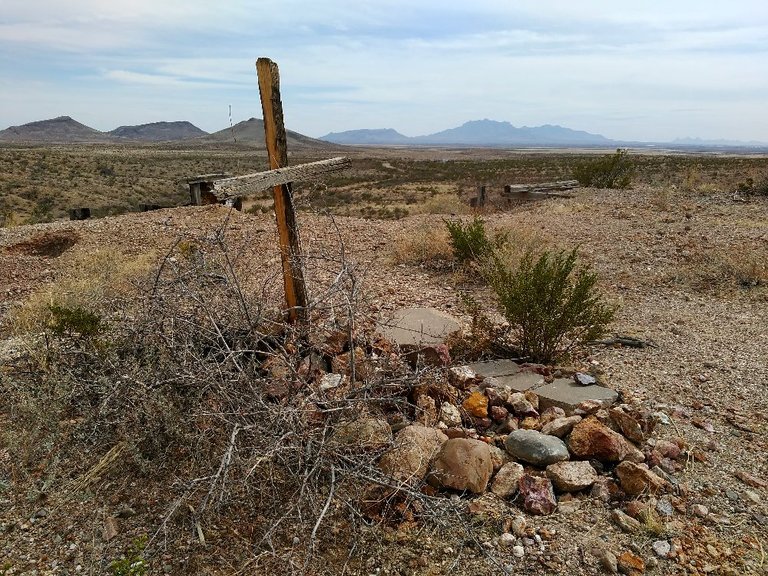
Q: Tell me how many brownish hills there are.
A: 3